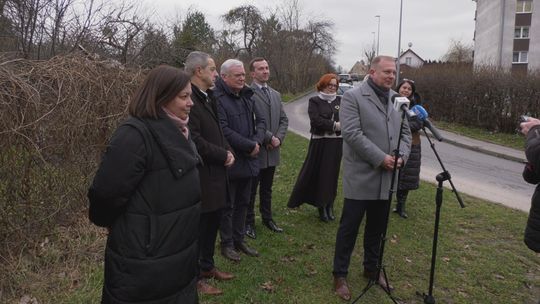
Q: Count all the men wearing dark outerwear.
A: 2